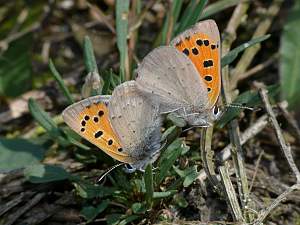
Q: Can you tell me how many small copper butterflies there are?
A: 2